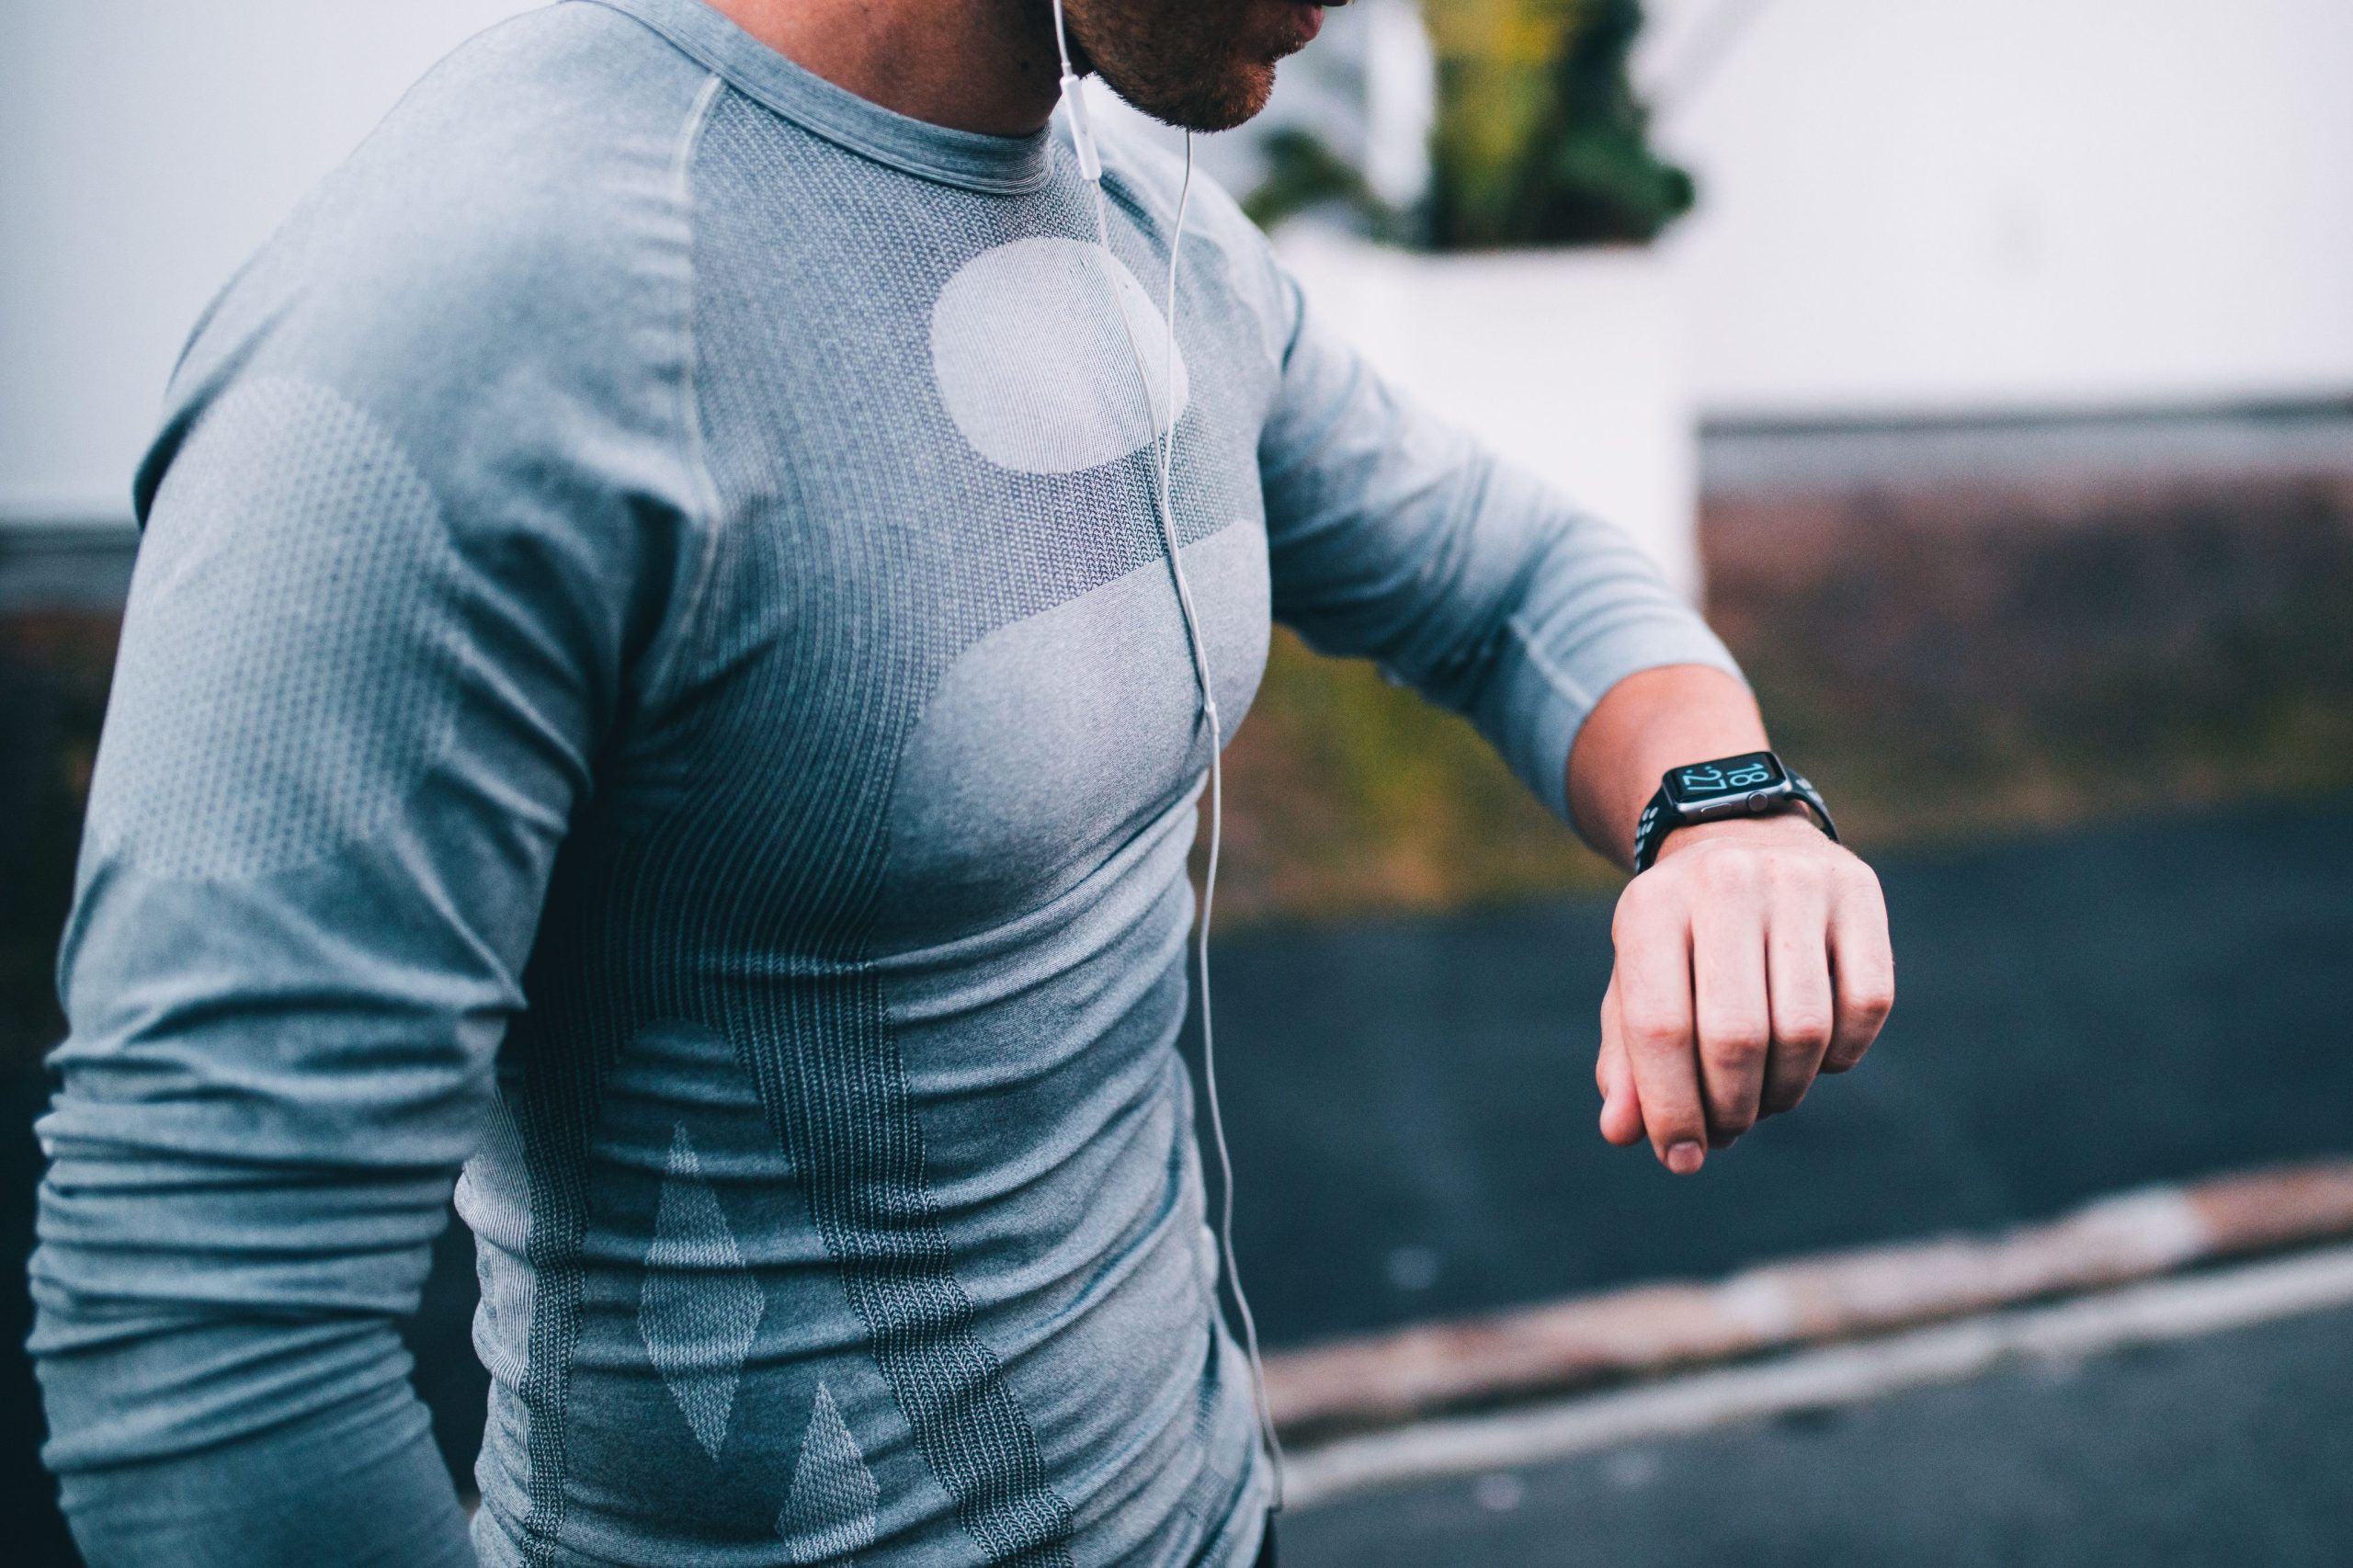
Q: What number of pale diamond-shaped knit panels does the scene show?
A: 2